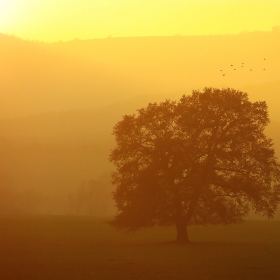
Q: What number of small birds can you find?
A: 9